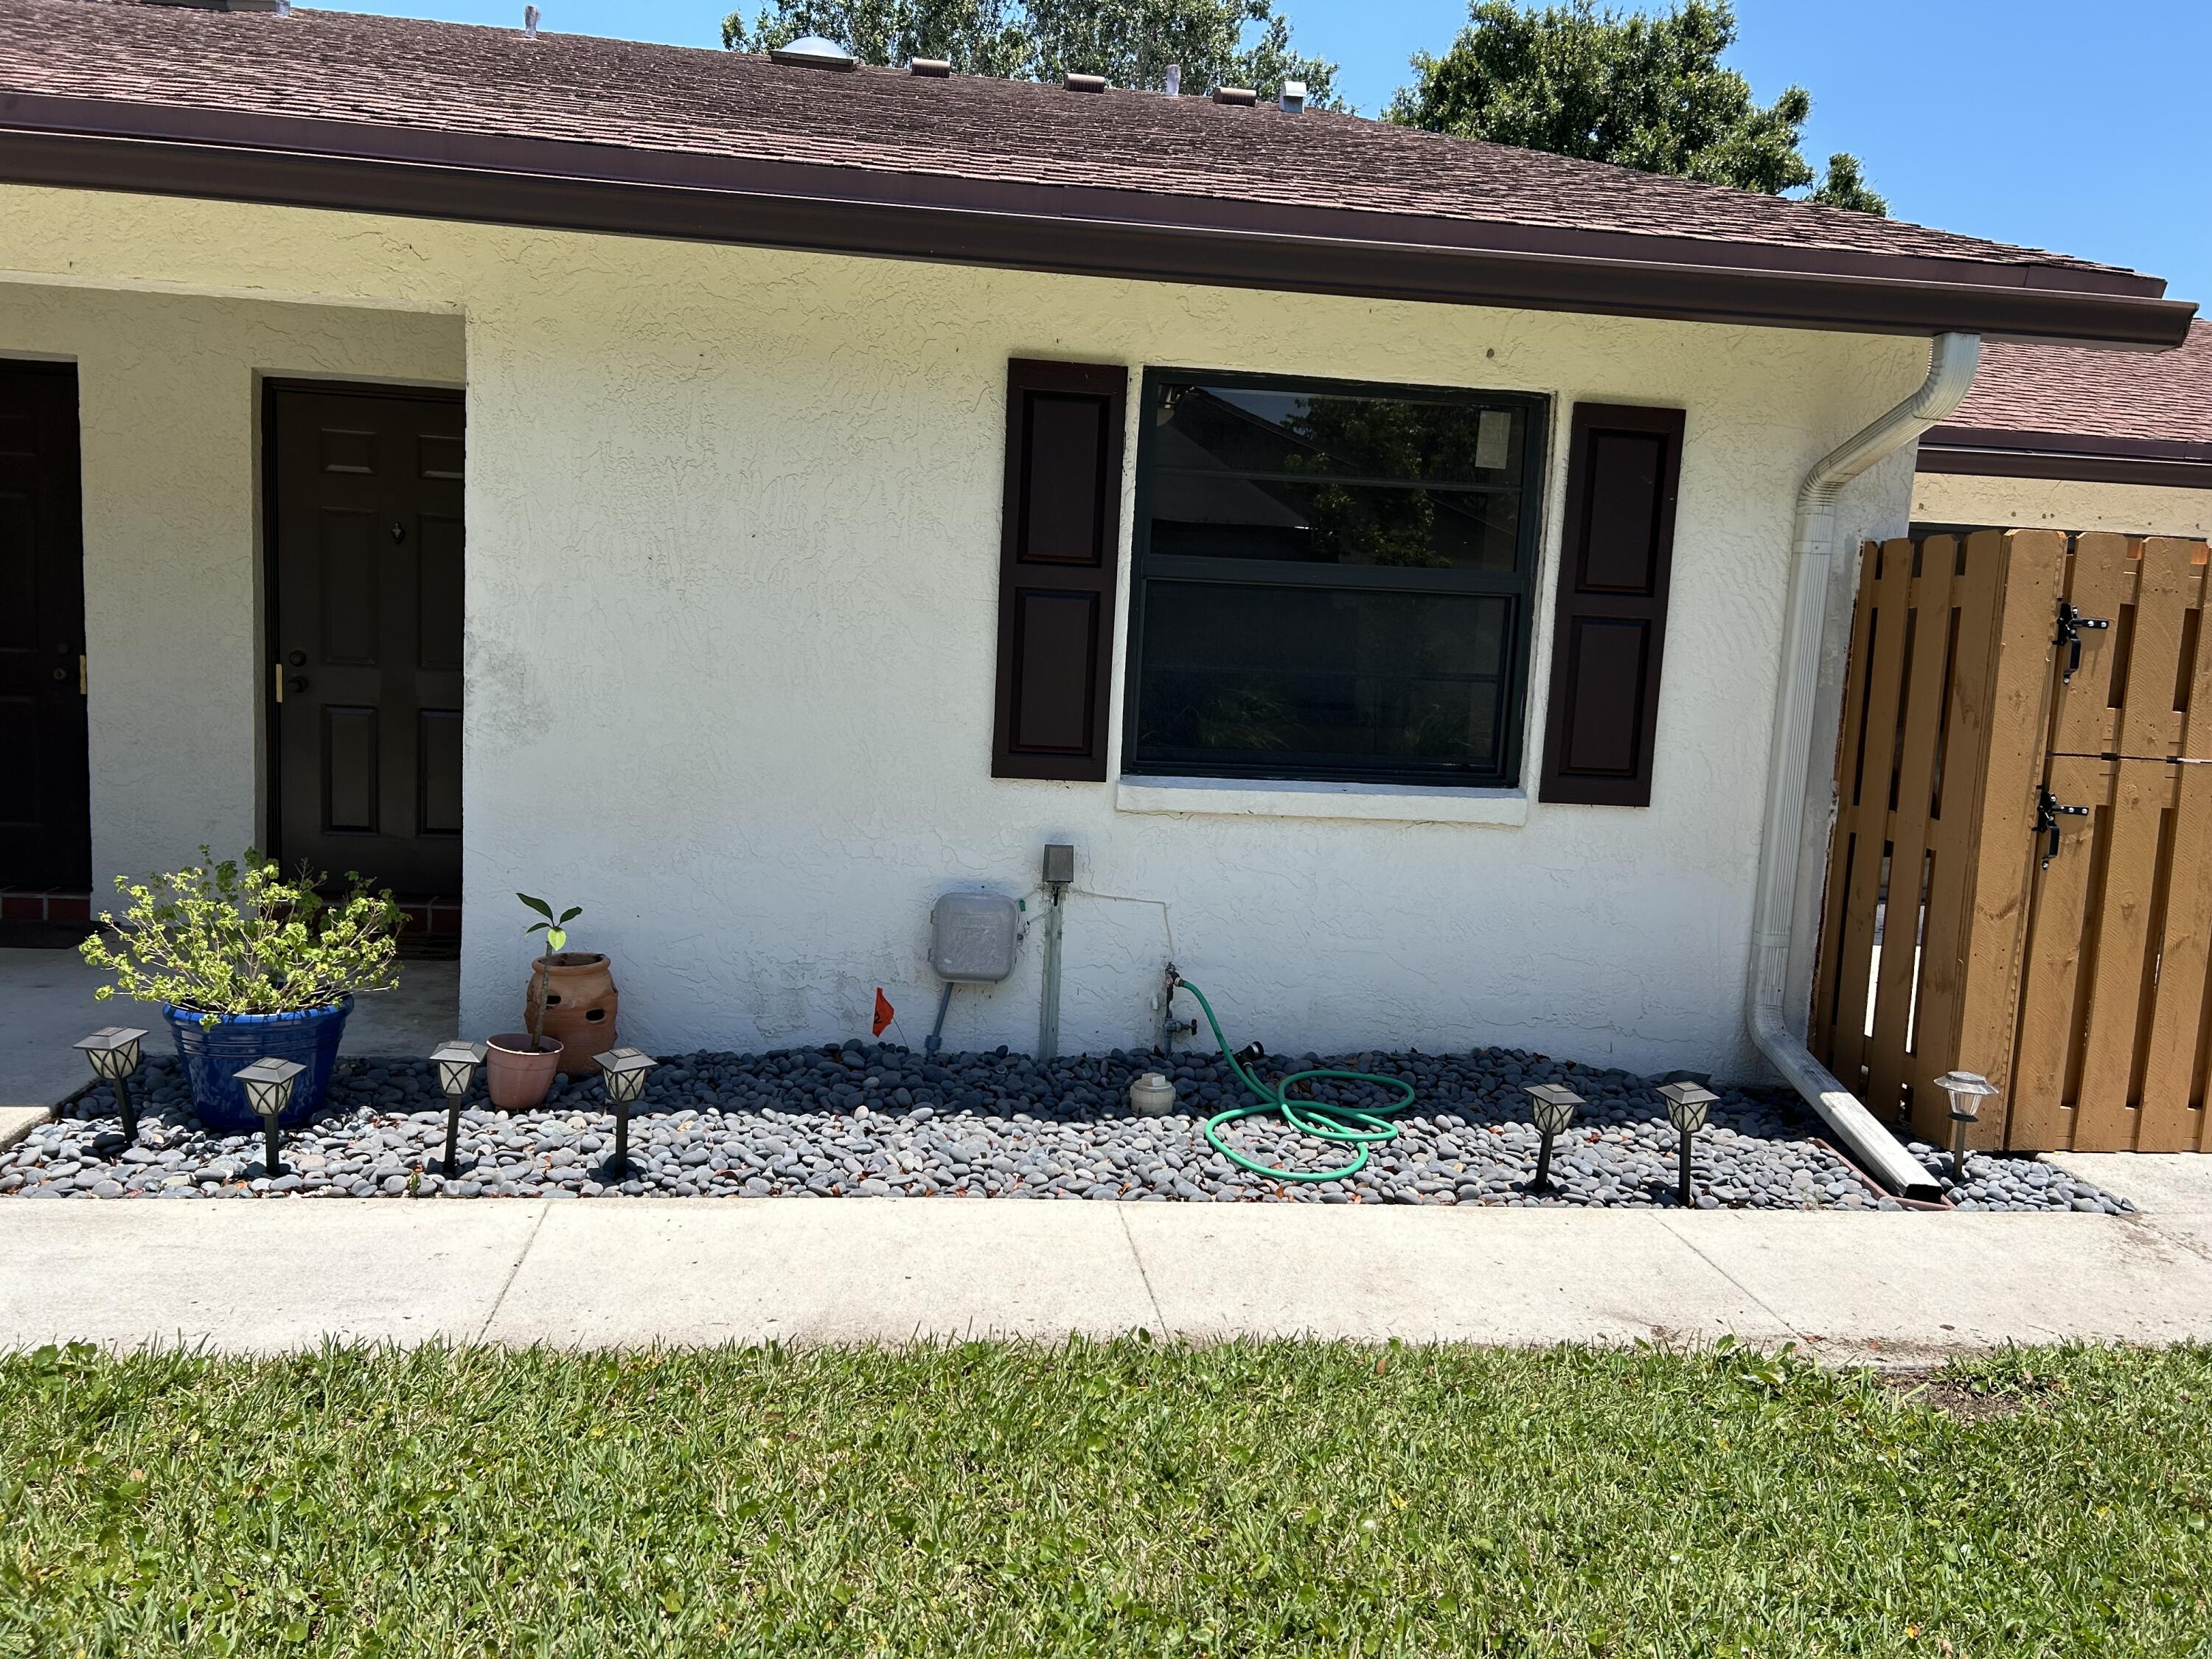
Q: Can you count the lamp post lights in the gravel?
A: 7